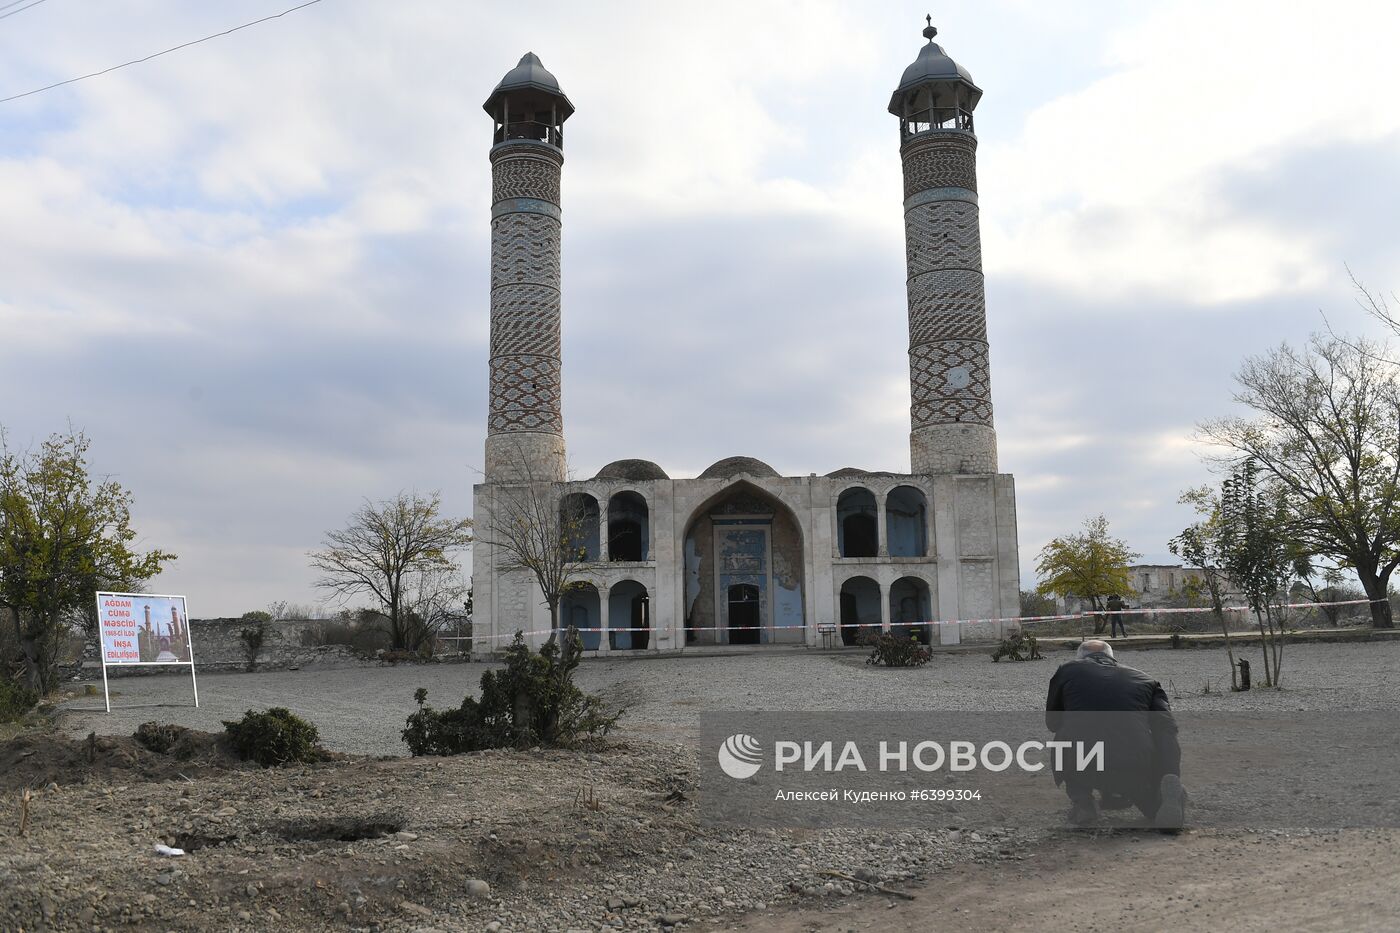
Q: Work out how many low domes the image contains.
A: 3